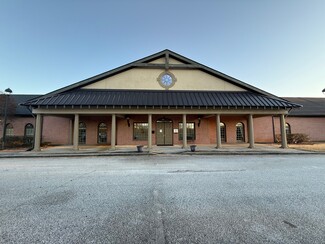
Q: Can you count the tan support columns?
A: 8